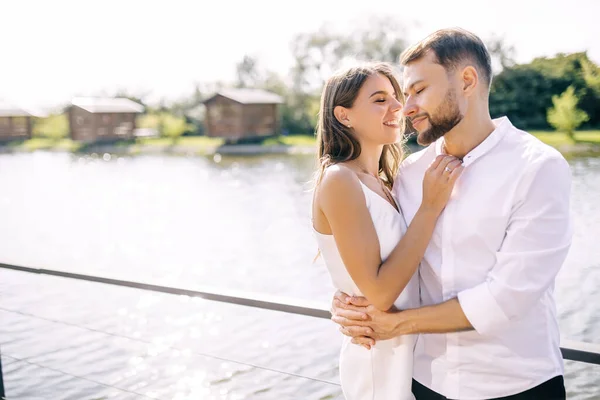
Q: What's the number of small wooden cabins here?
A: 3